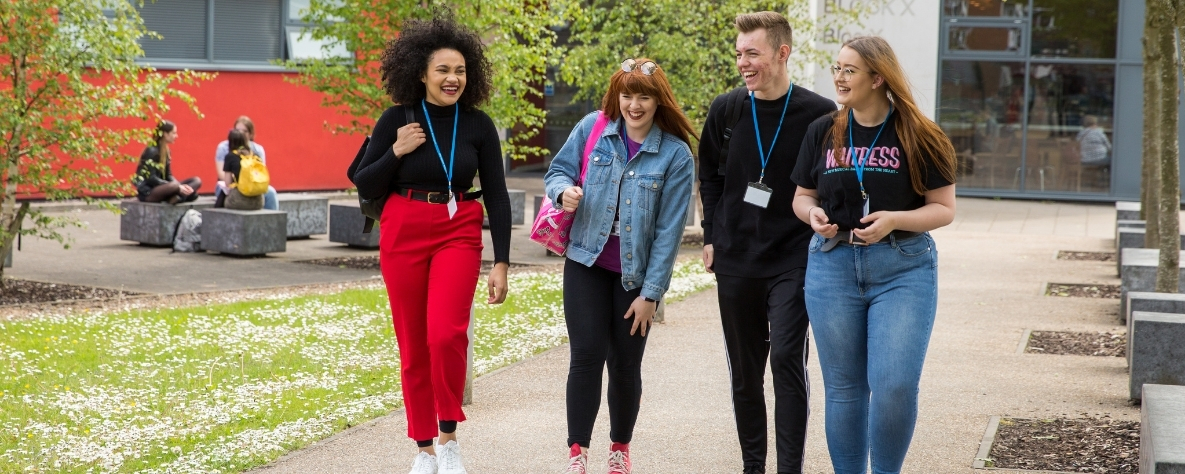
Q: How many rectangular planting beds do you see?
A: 4